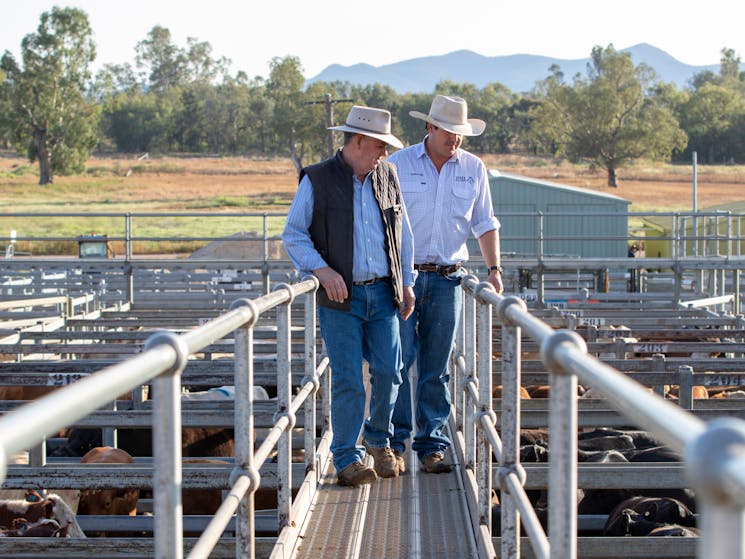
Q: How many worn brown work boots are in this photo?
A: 4